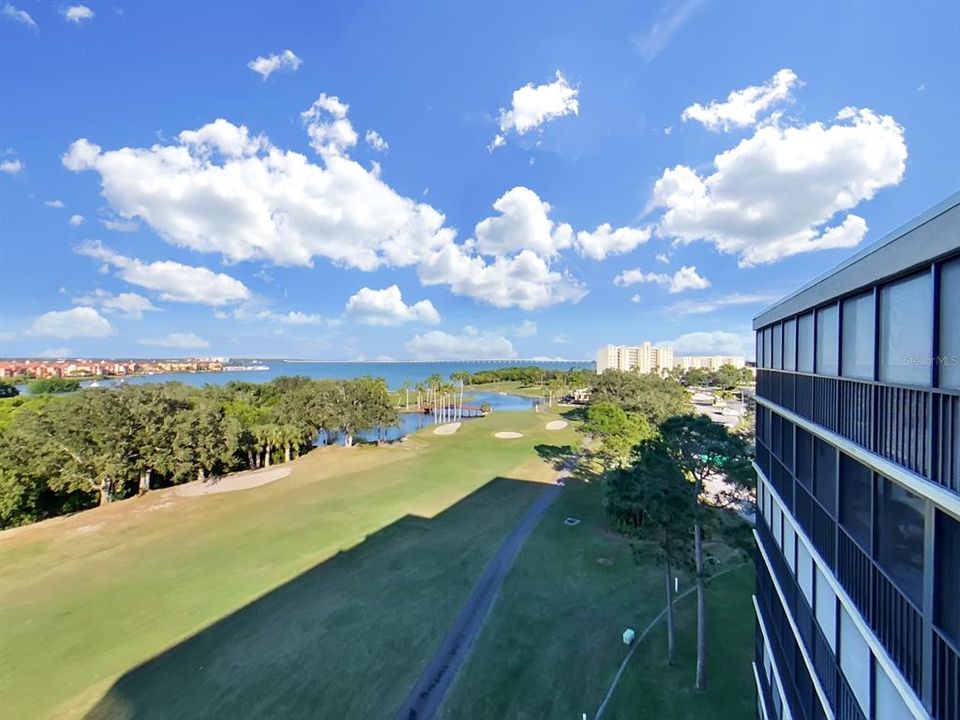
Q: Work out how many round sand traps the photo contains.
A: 3